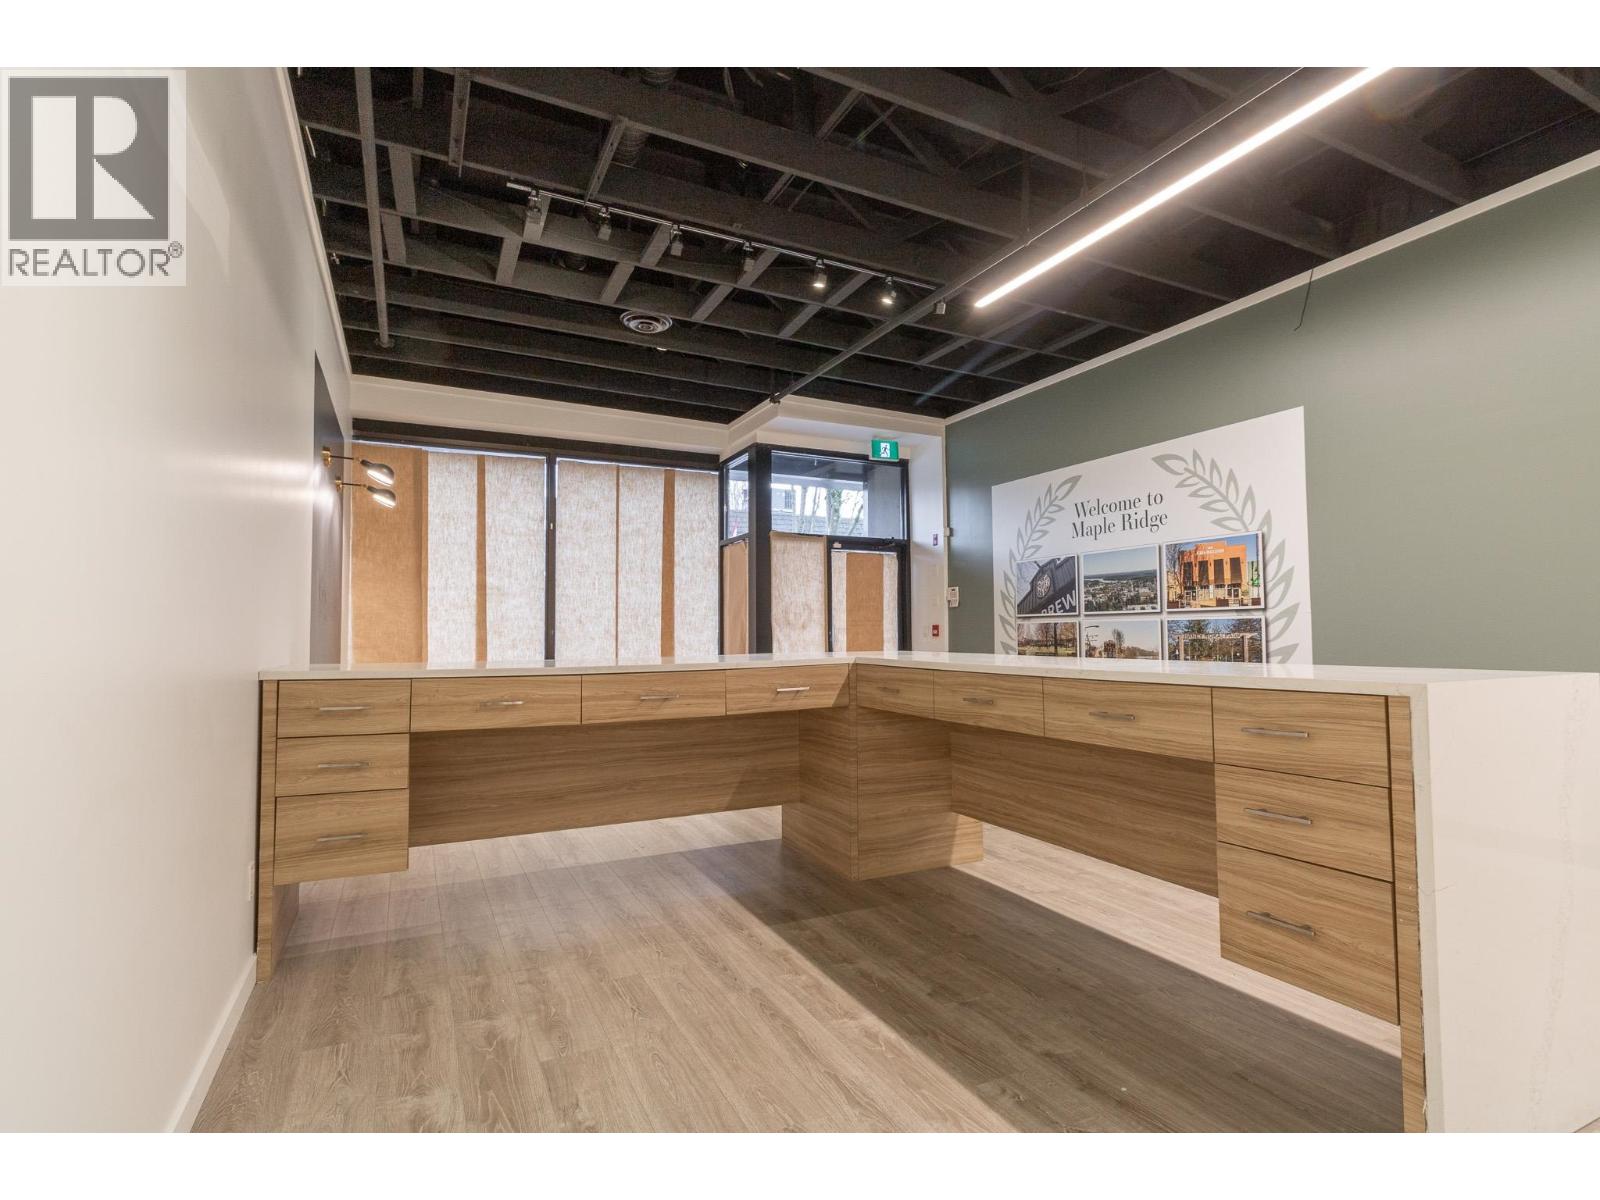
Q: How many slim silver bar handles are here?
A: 12